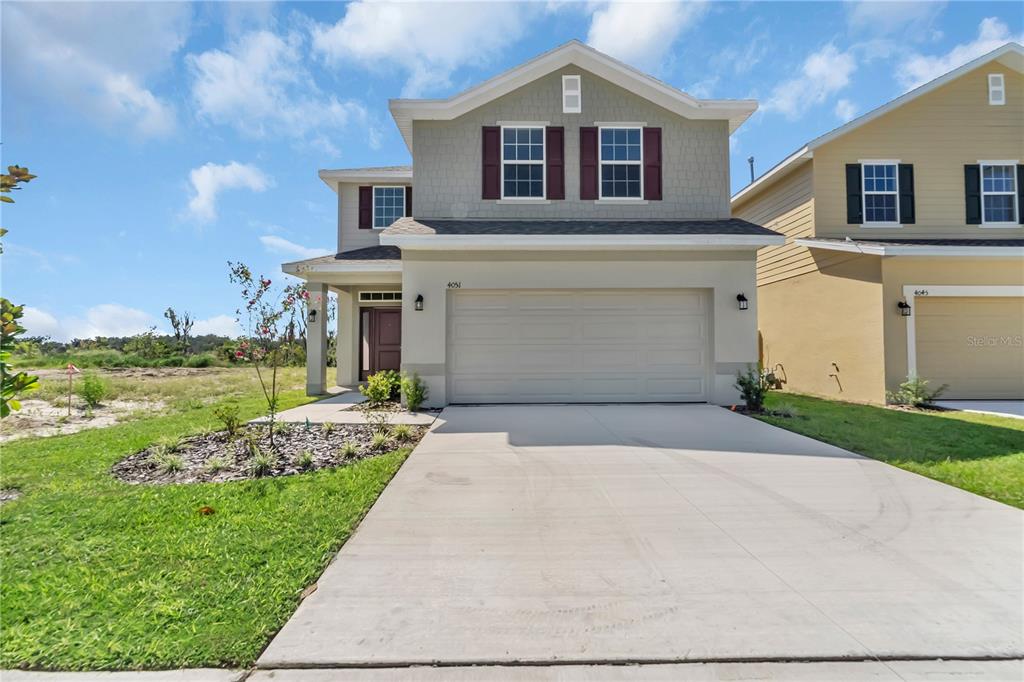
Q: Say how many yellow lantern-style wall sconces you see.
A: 0